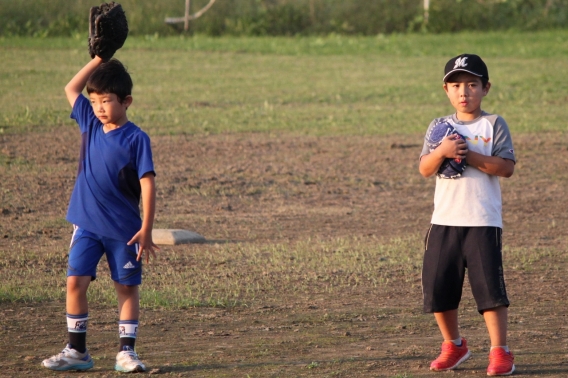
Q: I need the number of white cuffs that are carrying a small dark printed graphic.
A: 2